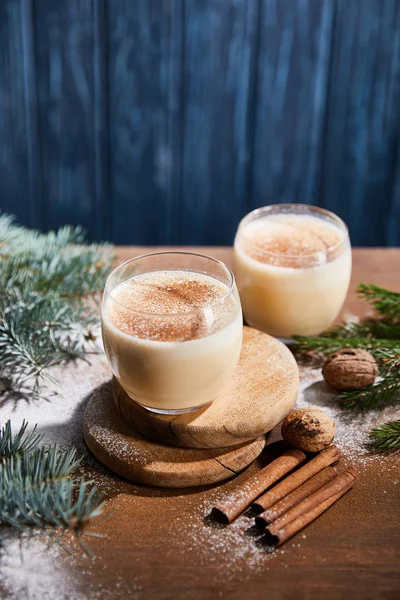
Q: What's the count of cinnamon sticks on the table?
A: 4